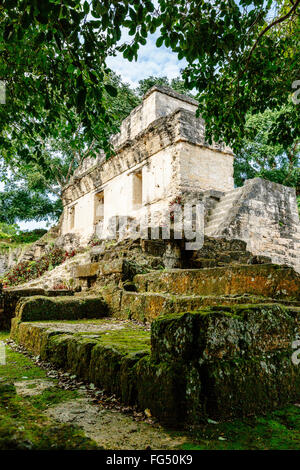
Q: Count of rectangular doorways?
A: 3